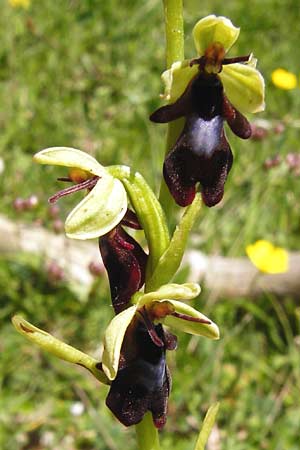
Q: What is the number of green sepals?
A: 8